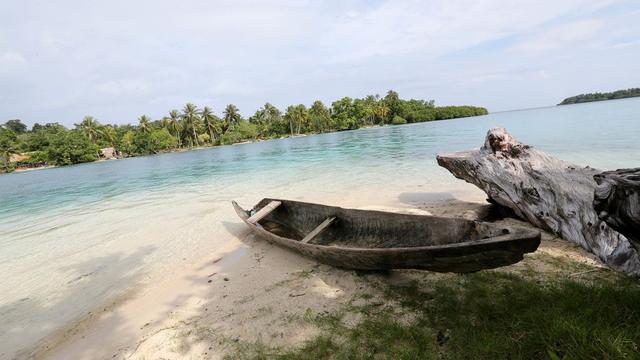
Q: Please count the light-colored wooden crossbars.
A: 2